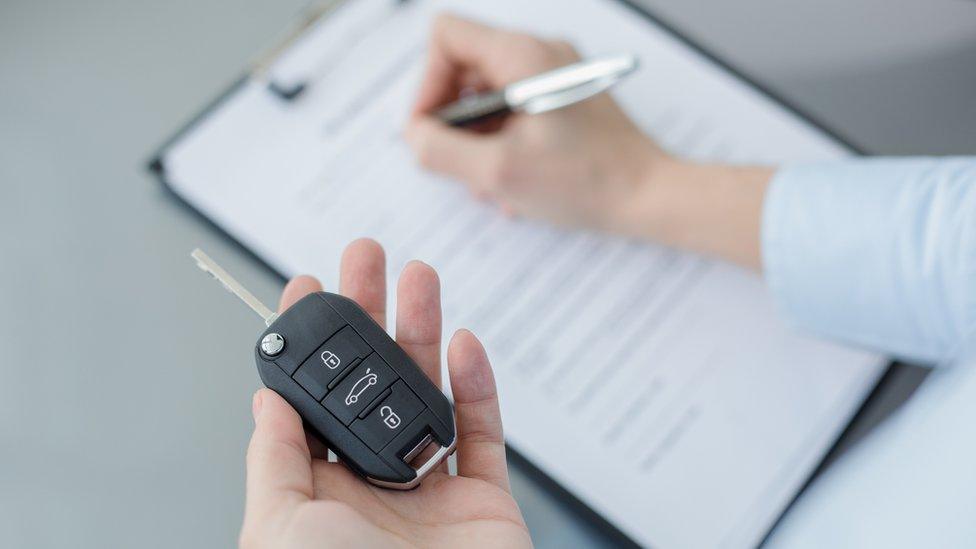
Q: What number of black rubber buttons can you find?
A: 3